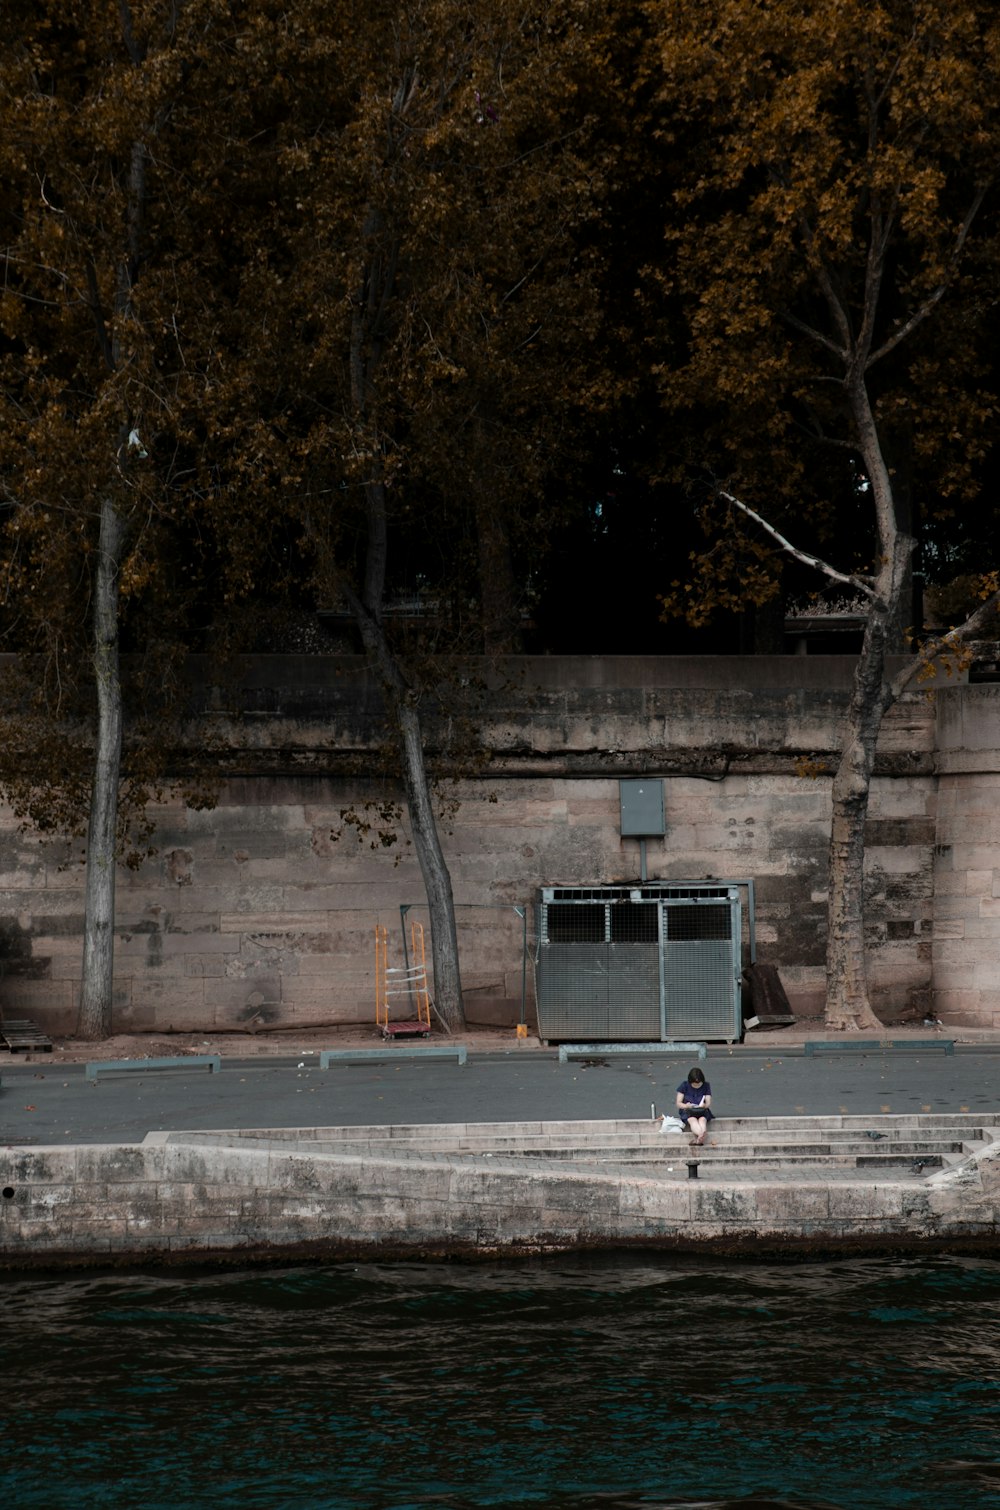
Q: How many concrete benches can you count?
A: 4